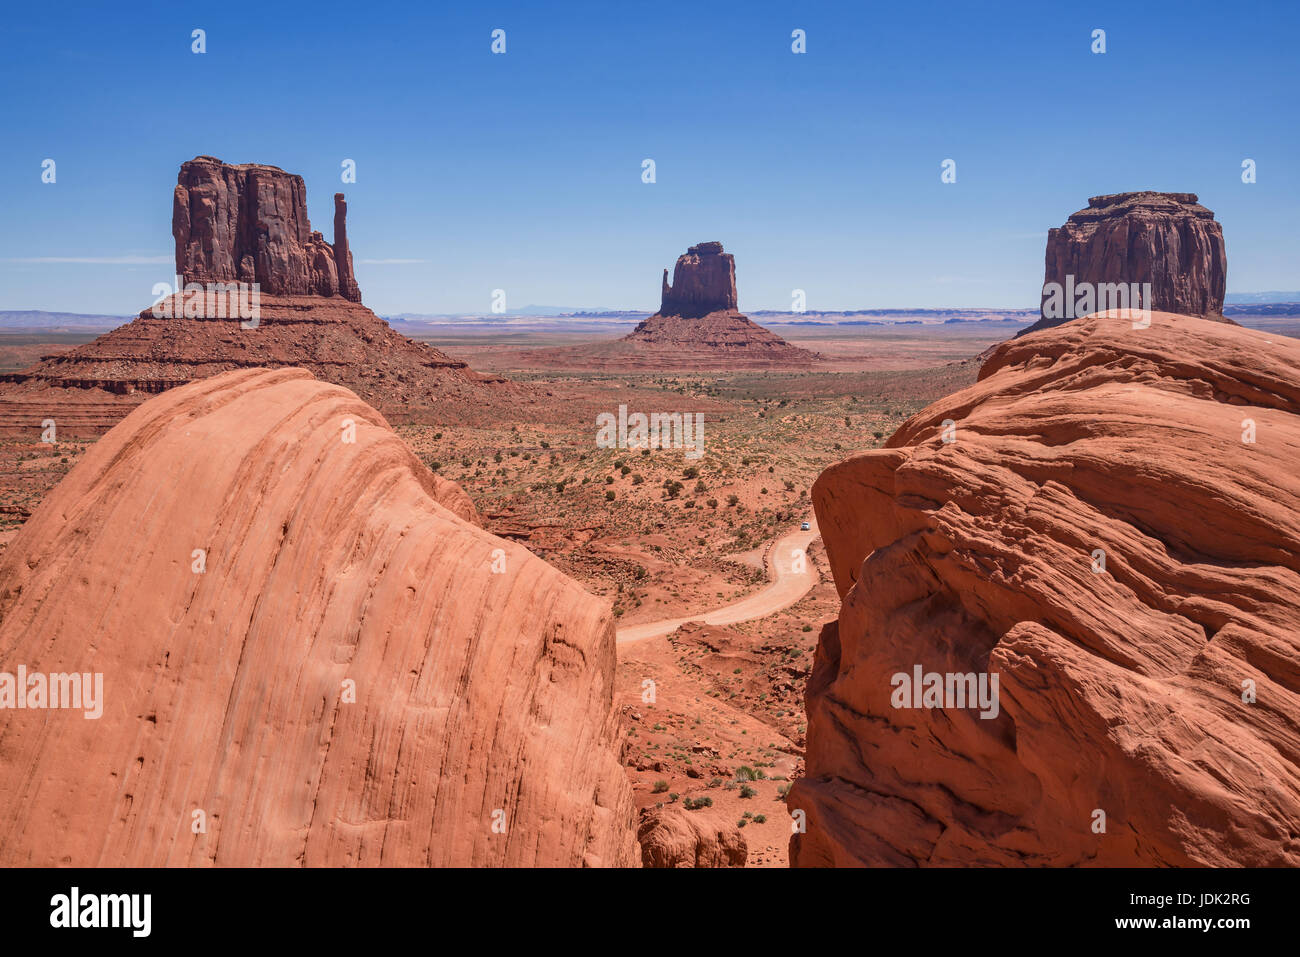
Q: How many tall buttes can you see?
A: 3